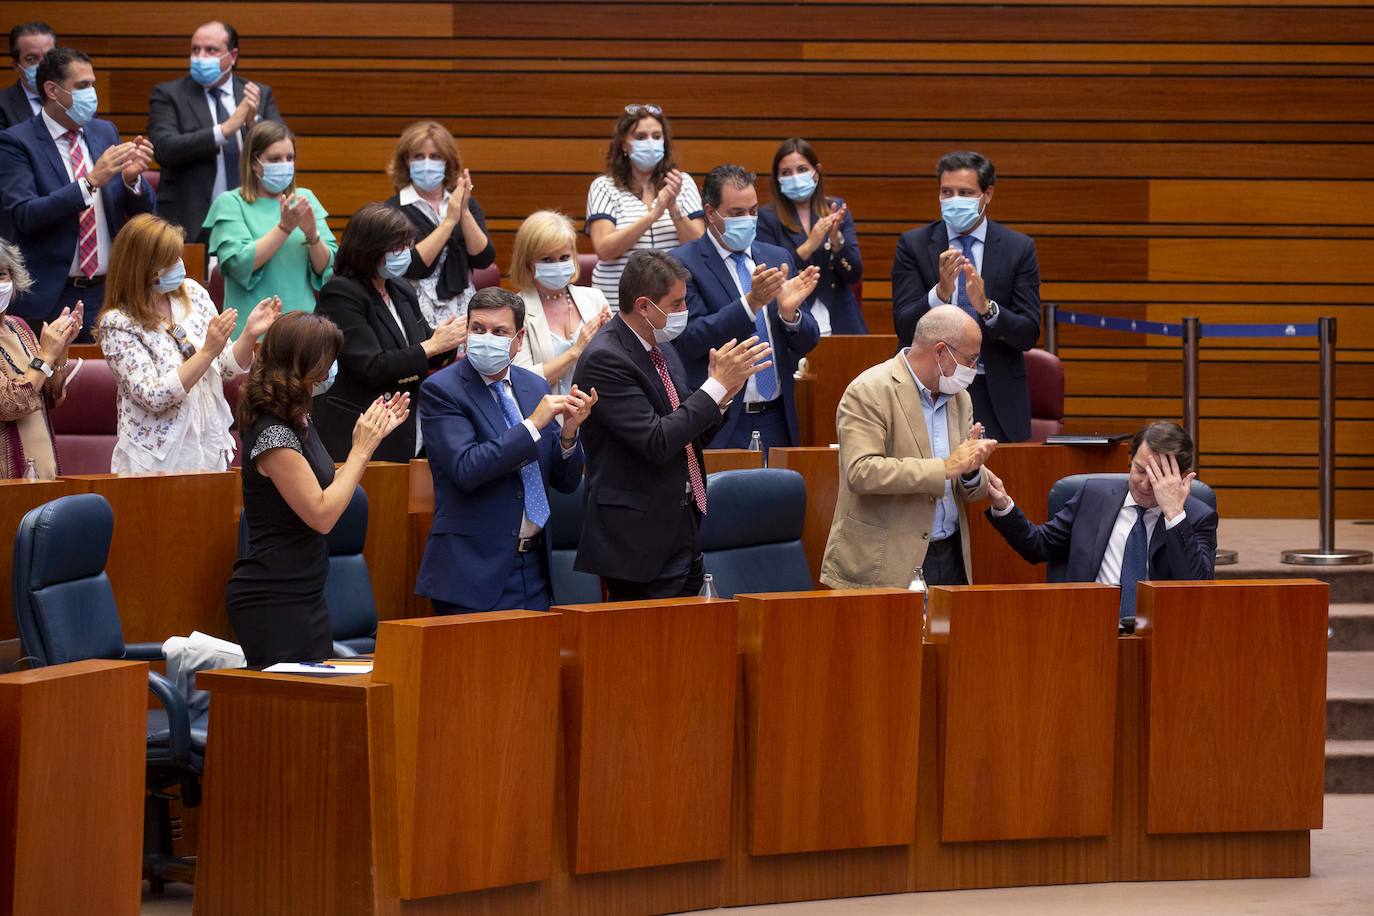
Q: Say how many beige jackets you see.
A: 1